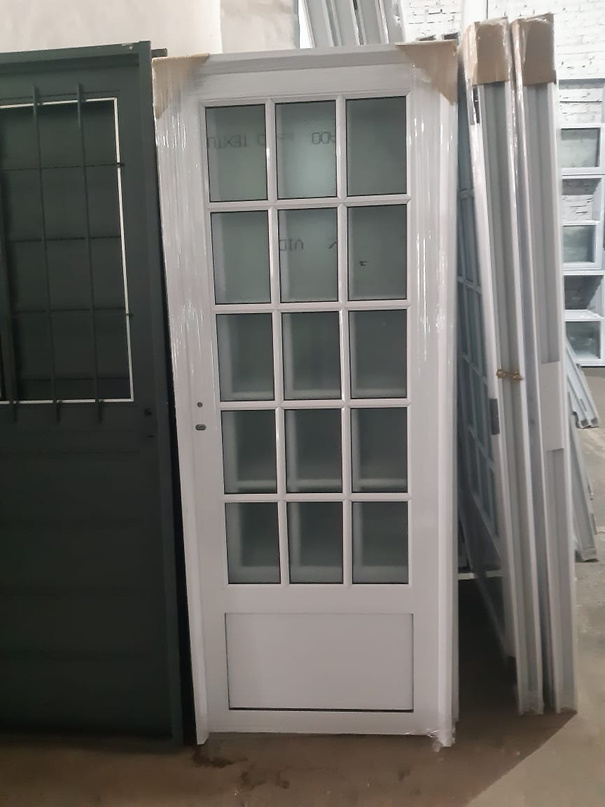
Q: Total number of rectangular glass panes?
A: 15